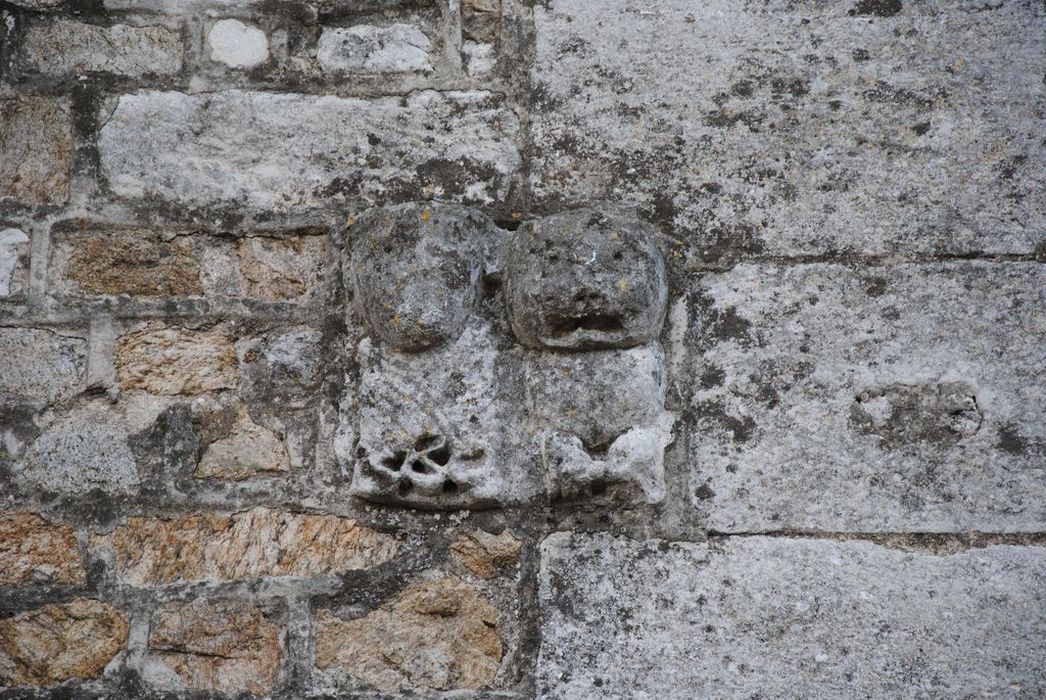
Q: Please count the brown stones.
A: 11